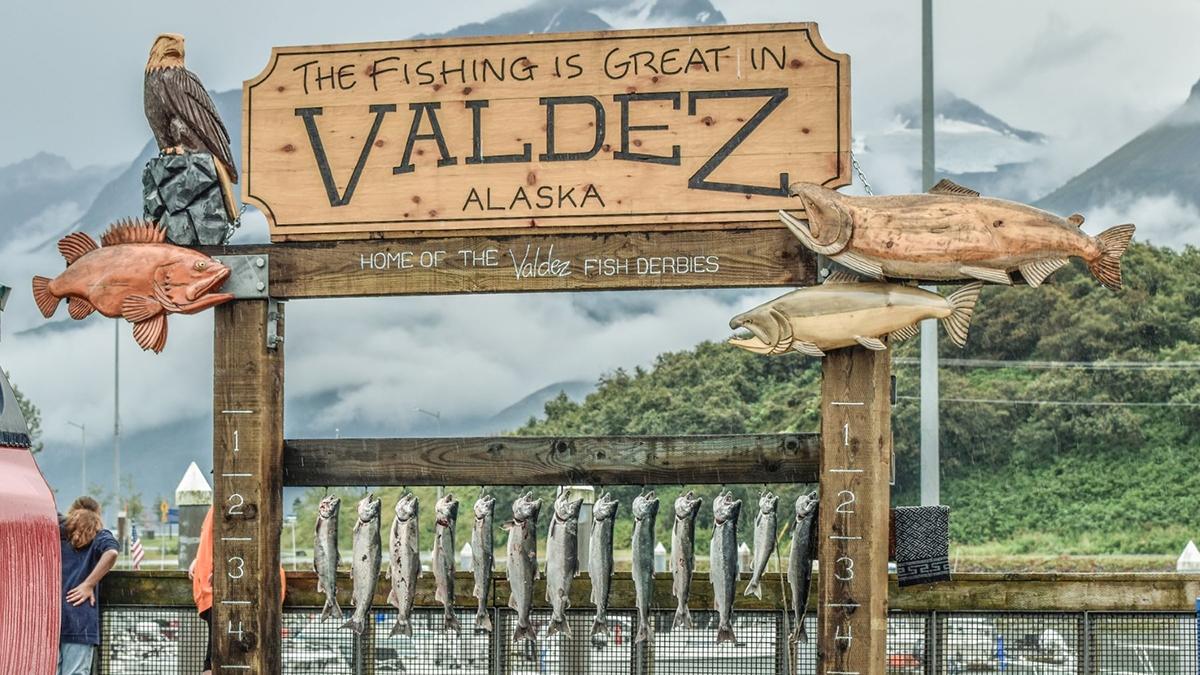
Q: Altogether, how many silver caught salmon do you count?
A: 13